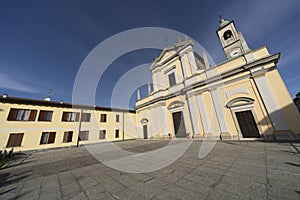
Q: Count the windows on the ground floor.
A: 6